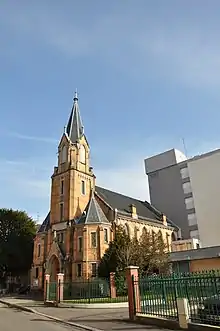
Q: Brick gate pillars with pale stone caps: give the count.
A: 4